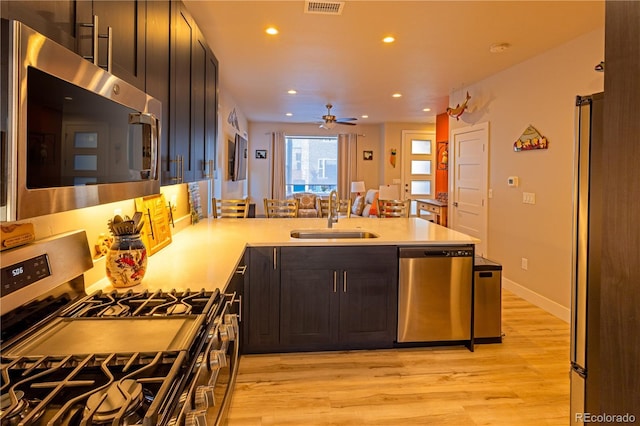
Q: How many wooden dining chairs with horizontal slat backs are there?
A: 4